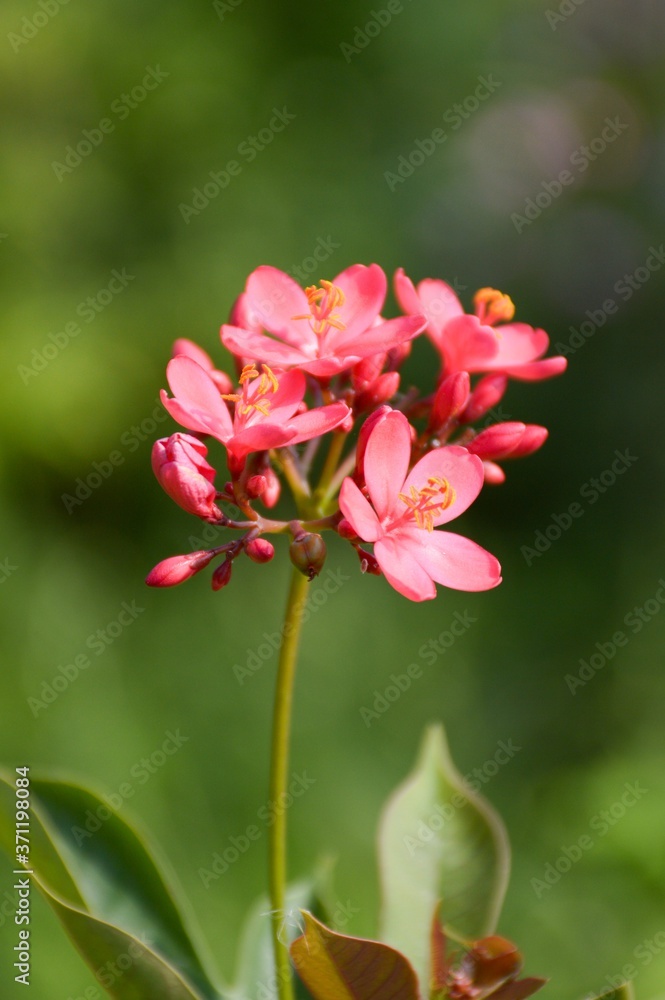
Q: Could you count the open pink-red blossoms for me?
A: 4